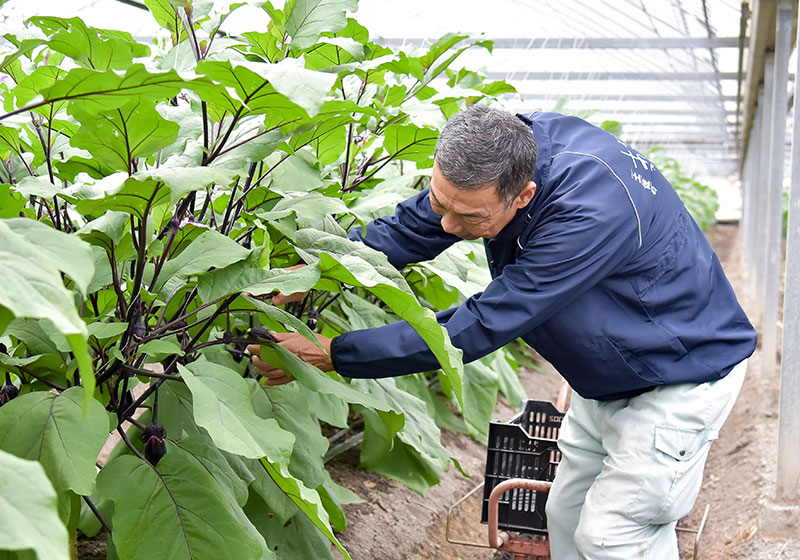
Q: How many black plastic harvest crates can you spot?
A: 1